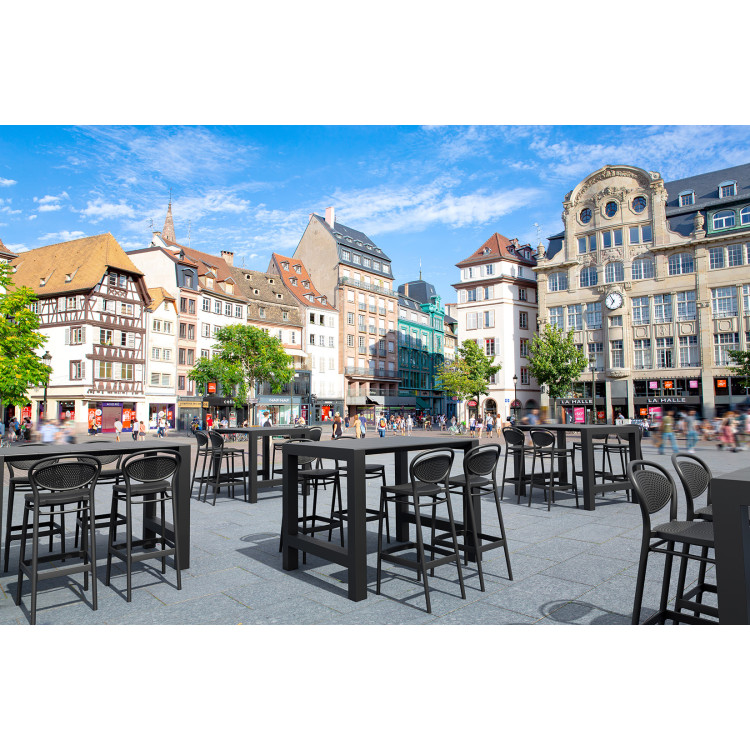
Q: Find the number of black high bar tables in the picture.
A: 5